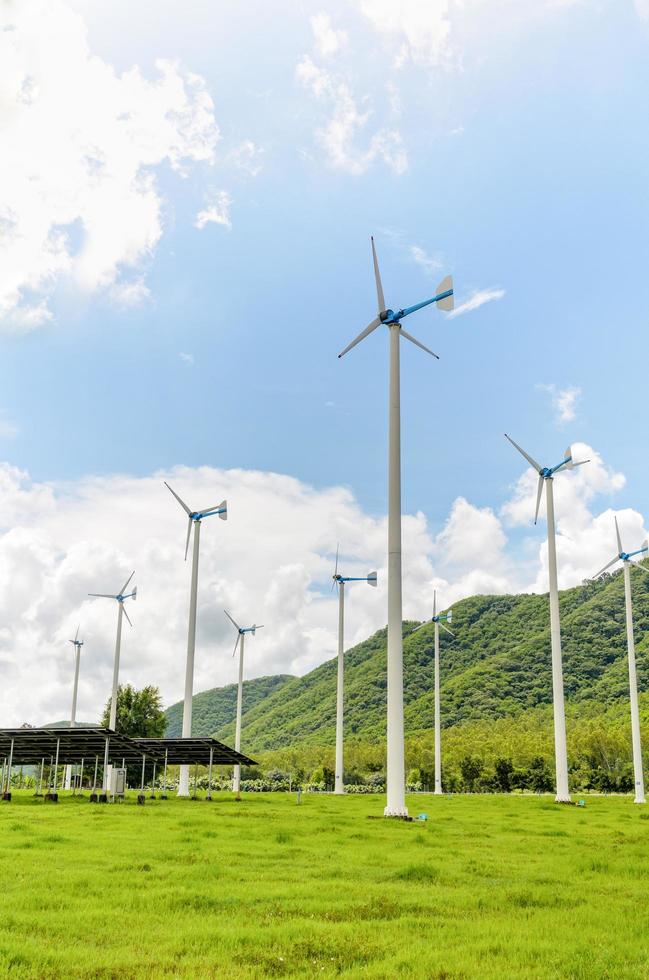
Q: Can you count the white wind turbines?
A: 9